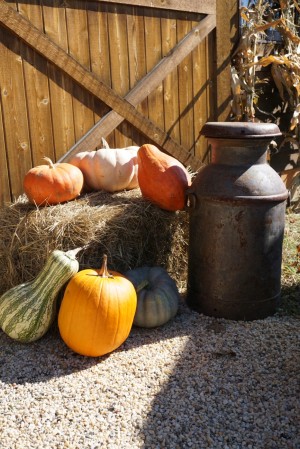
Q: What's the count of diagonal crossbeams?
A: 2